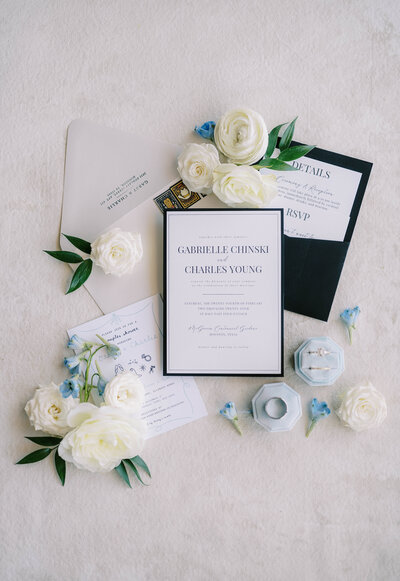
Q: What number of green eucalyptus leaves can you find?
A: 13